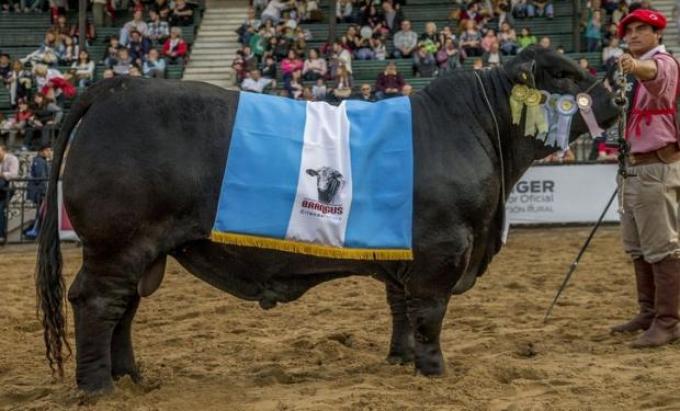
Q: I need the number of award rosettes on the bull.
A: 6